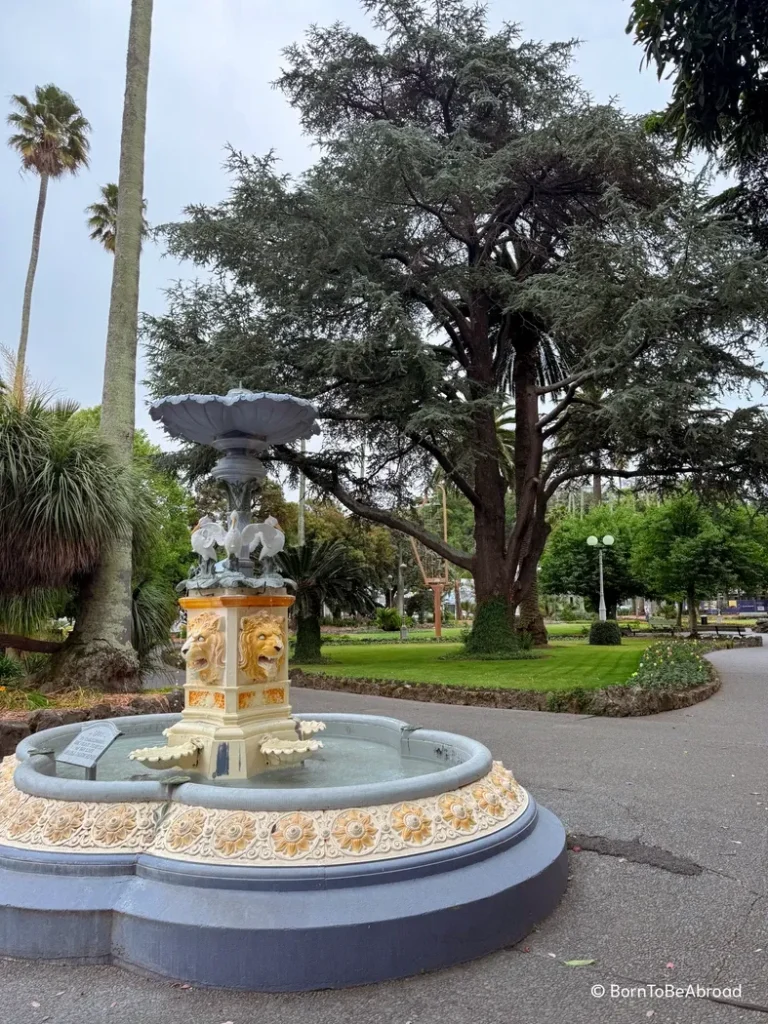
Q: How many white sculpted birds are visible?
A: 3